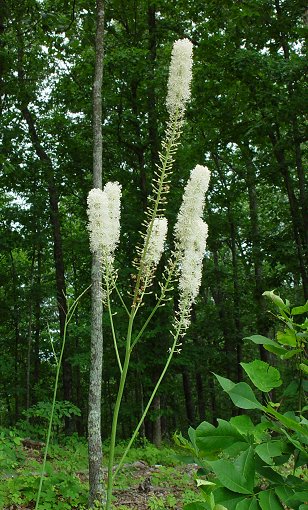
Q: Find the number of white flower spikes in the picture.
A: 6